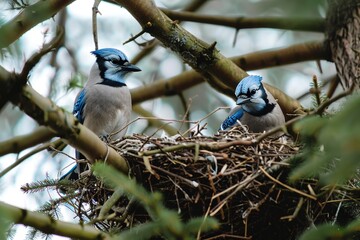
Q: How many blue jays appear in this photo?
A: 2